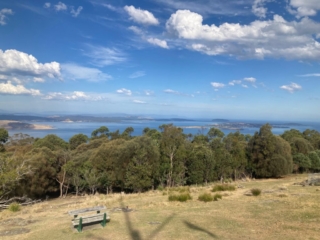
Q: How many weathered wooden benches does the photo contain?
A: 1